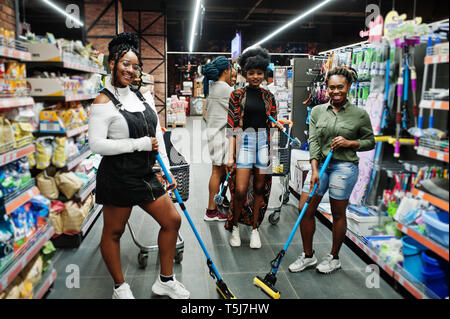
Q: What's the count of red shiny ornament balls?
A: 0